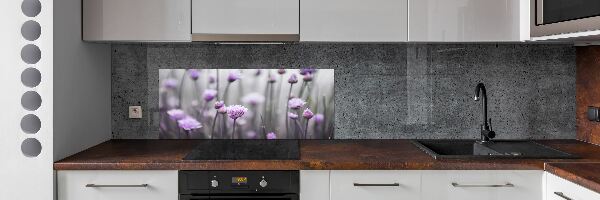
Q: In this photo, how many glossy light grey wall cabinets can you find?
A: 4